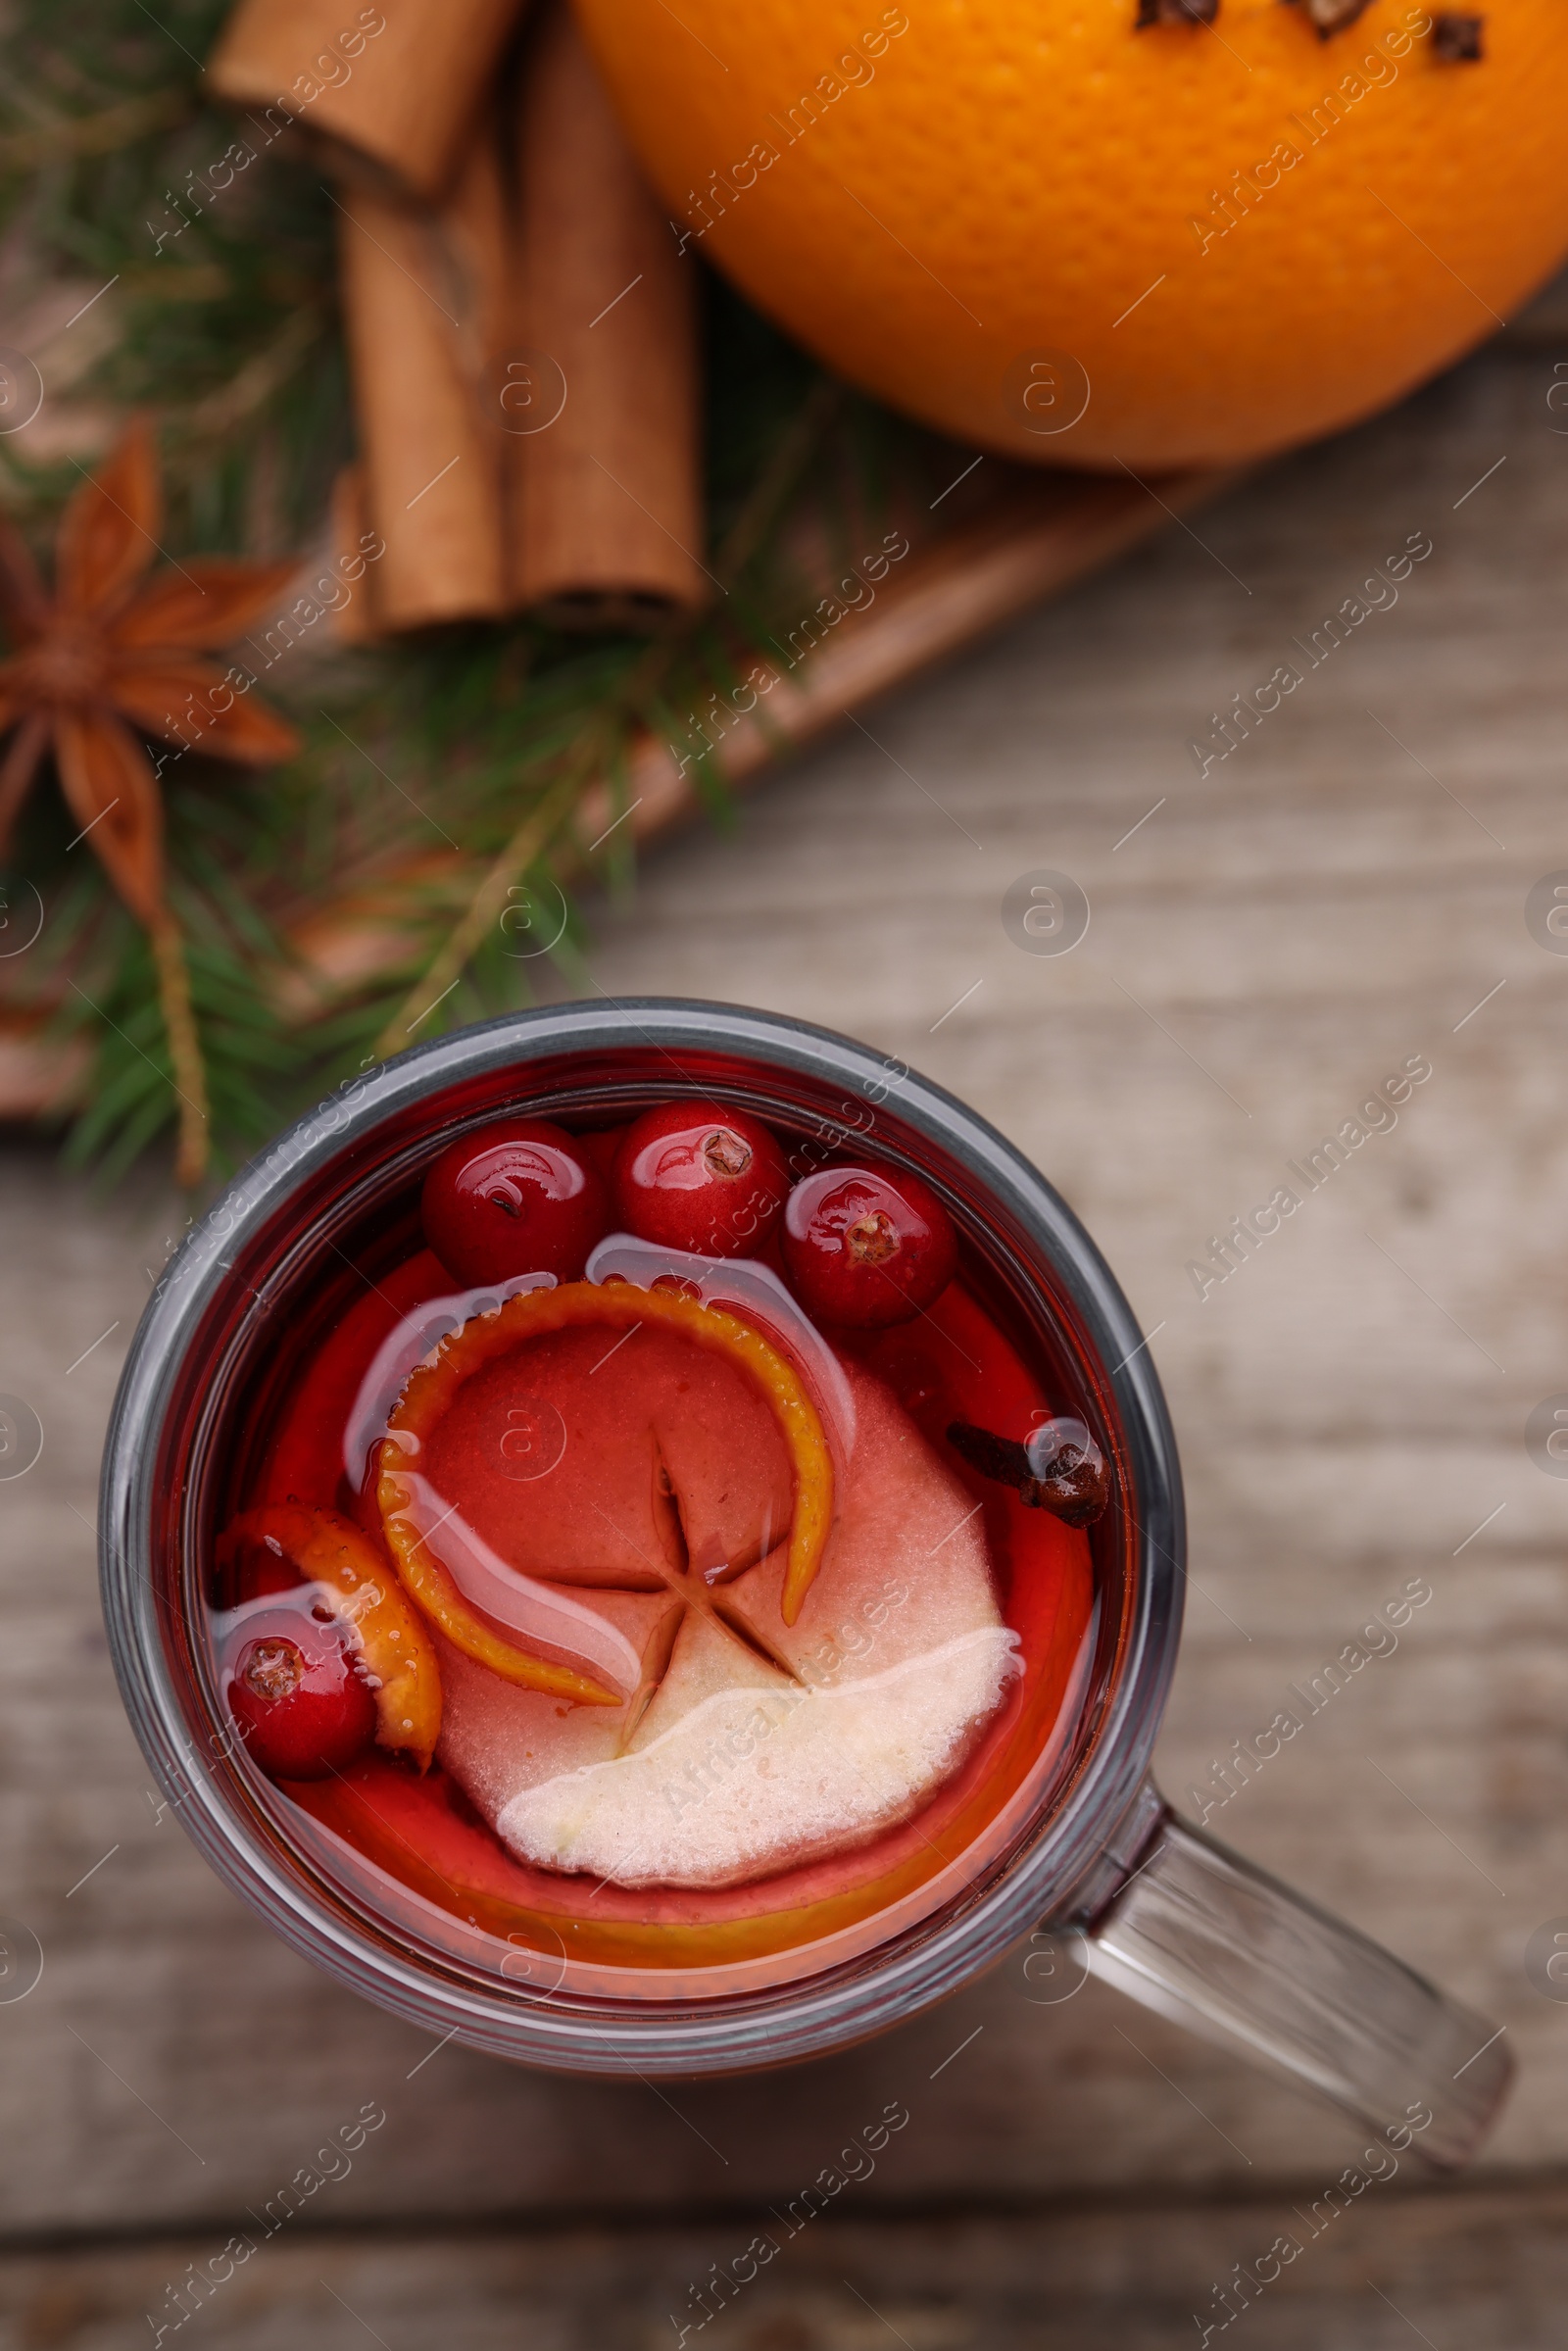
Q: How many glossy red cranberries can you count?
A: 4